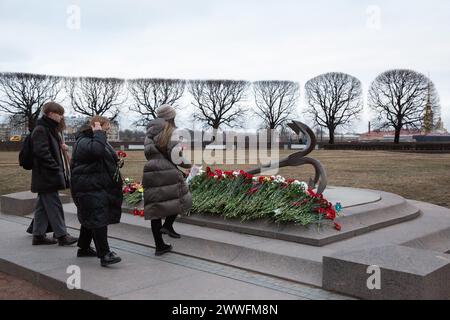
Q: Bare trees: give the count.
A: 7